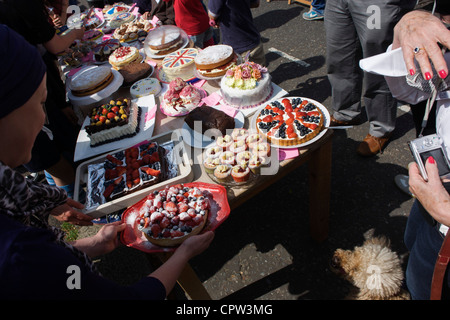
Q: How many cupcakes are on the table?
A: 12